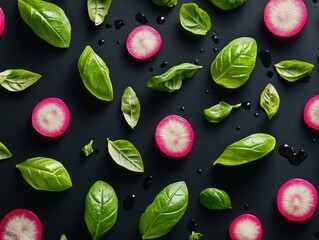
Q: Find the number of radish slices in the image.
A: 9